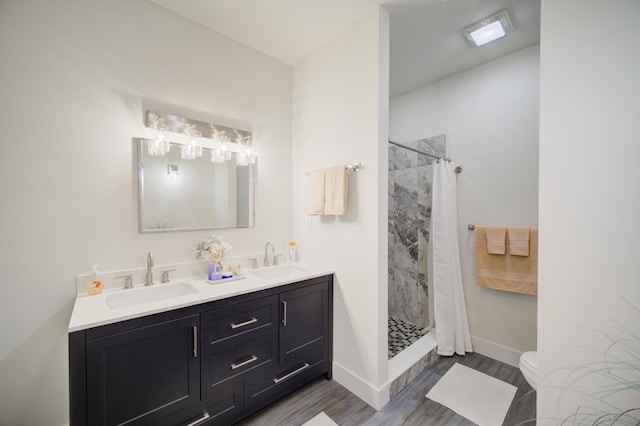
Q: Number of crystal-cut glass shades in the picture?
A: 4